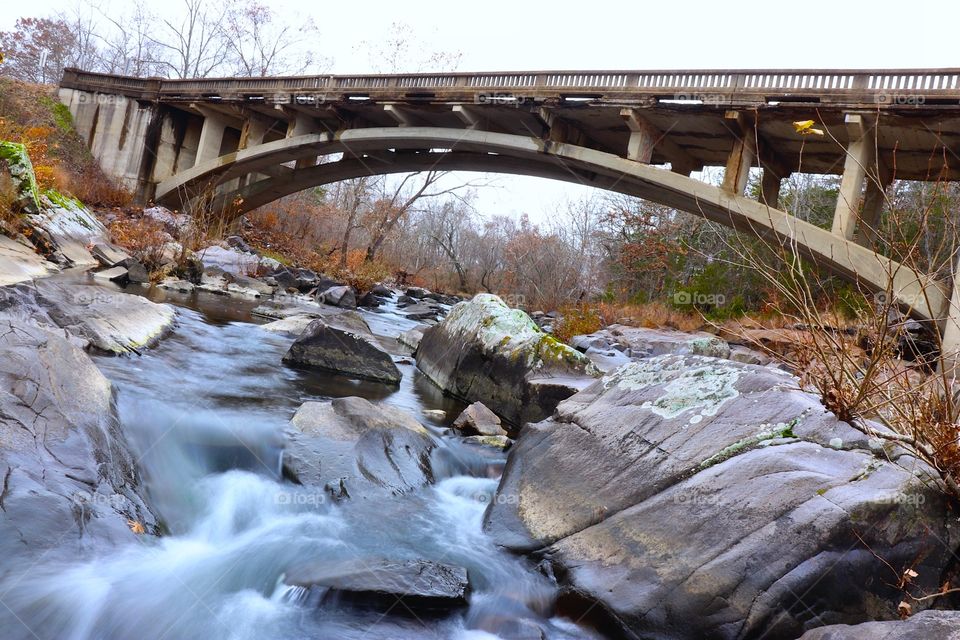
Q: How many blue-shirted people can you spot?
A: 0